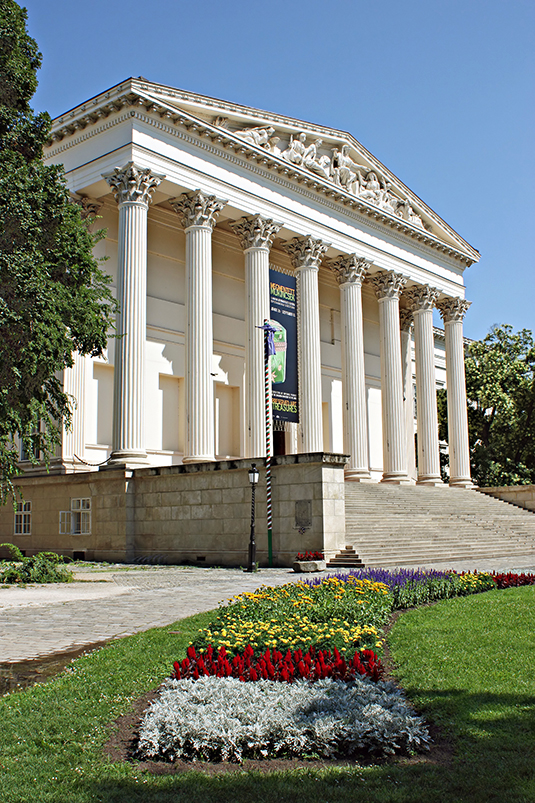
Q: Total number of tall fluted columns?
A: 8